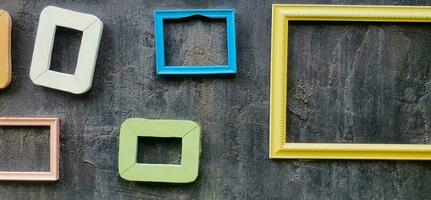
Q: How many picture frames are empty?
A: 6